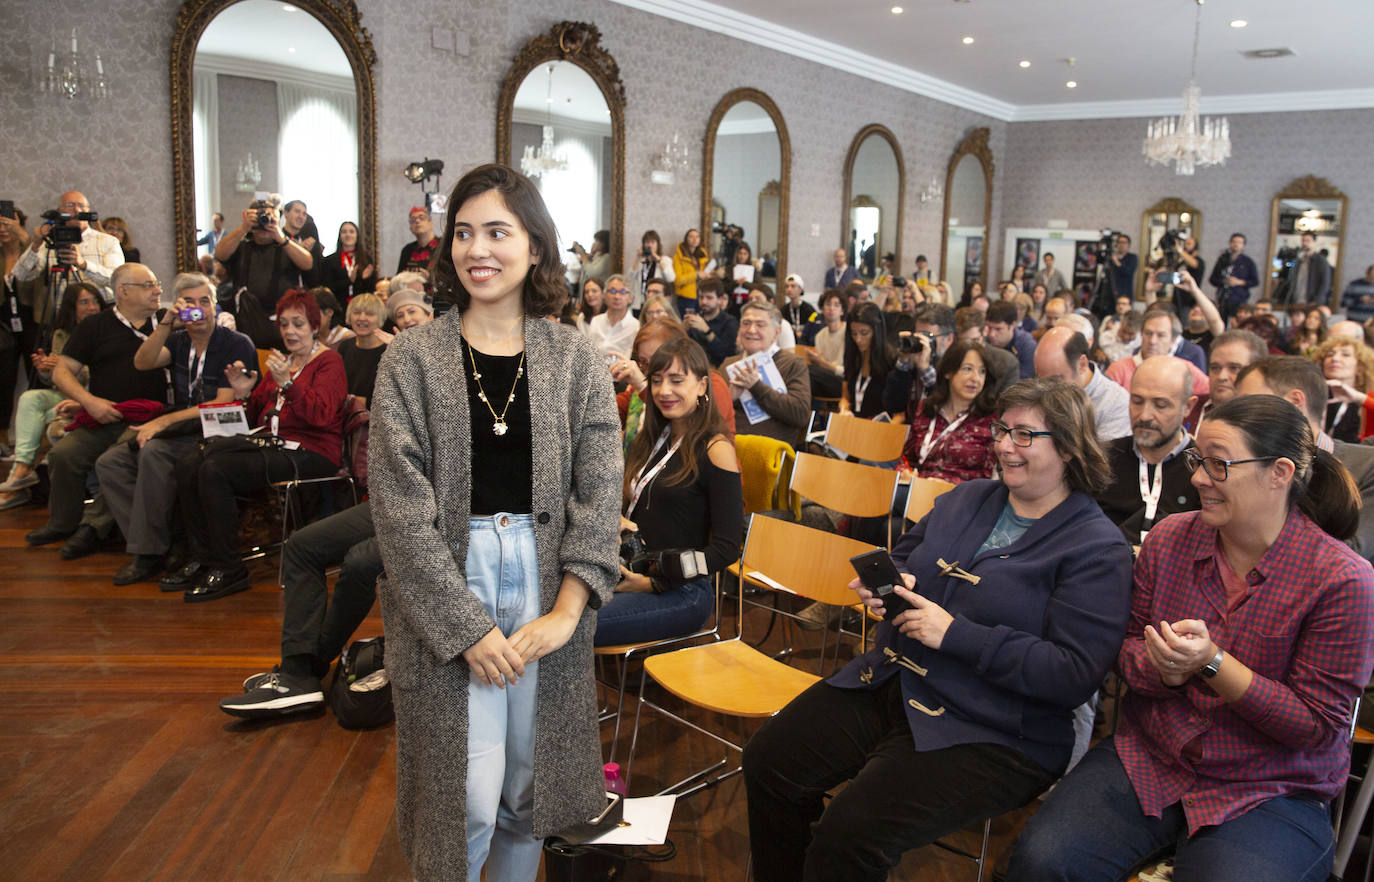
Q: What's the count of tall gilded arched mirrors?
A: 5